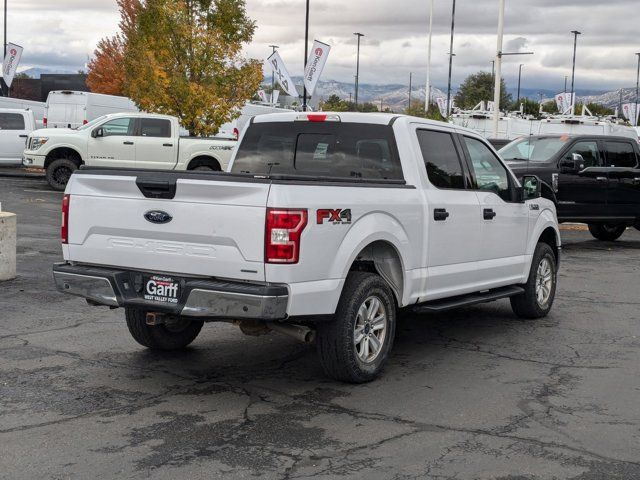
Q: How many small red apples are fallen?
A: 0